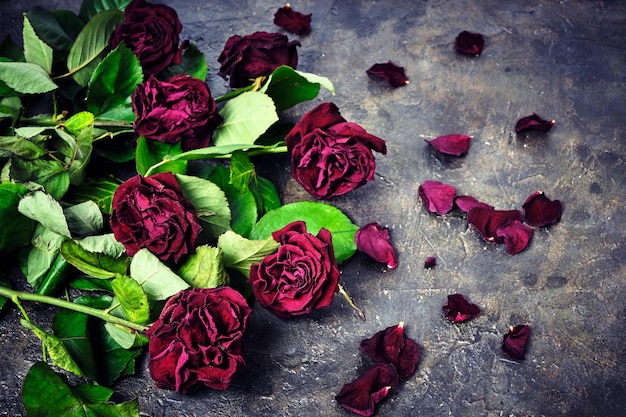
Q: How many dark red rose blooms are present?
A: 7